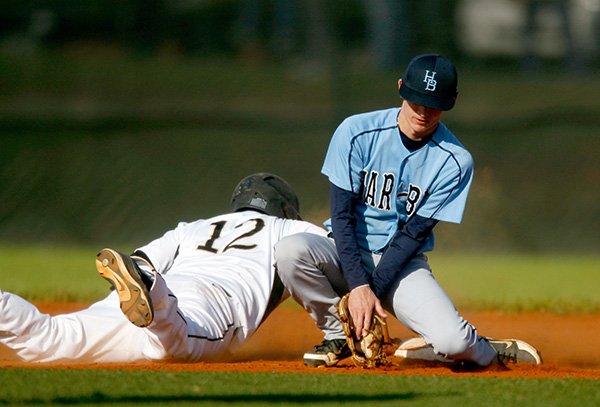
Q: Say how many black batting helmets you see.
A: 1